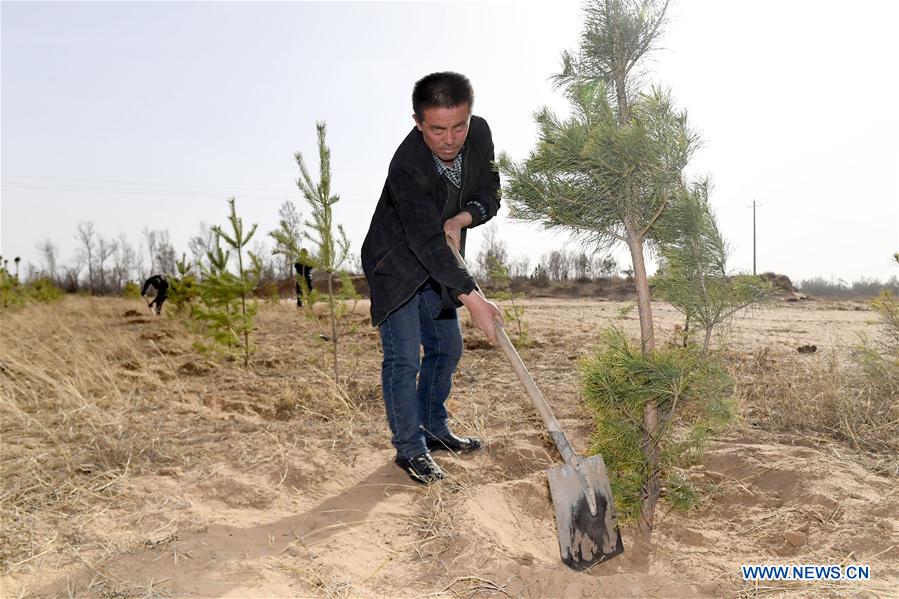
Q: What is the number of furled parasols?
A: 0